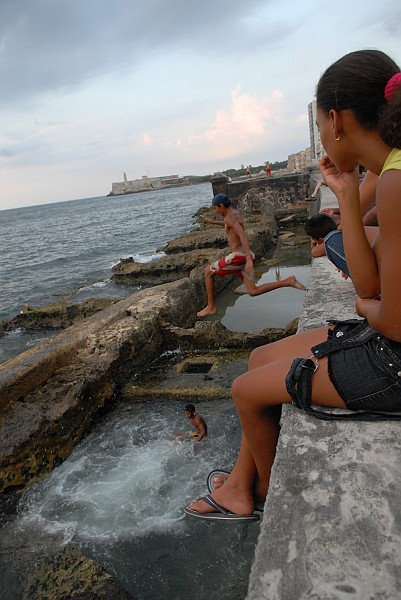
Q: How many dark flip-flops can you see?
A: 2